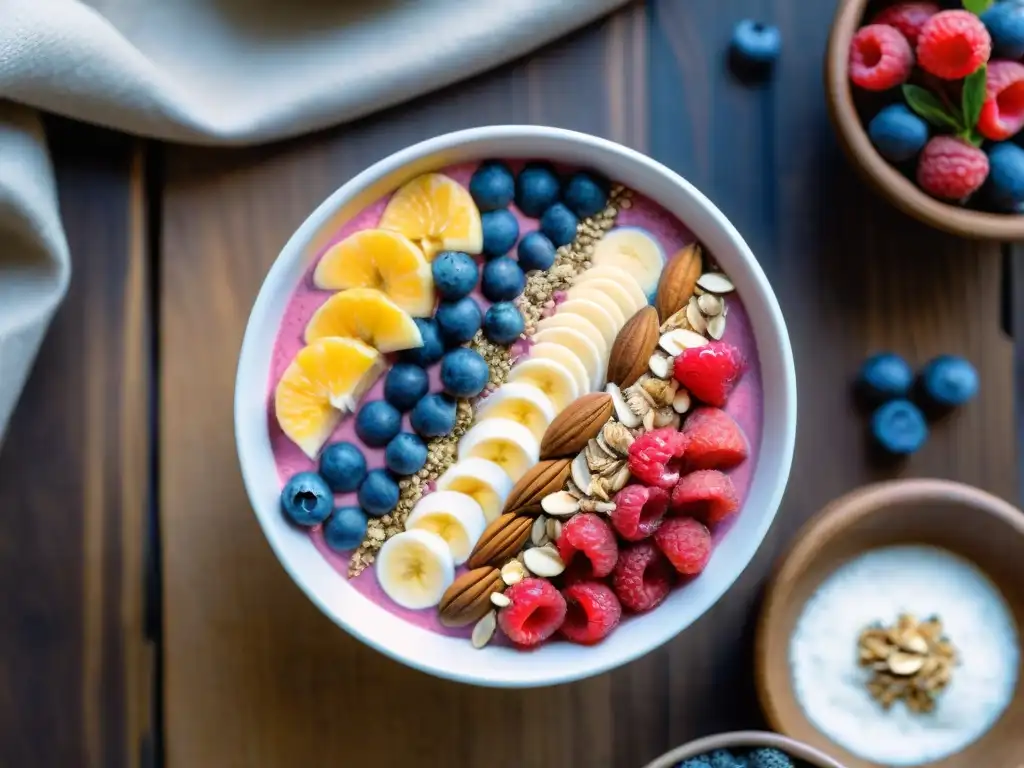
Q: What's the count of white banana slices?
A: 14